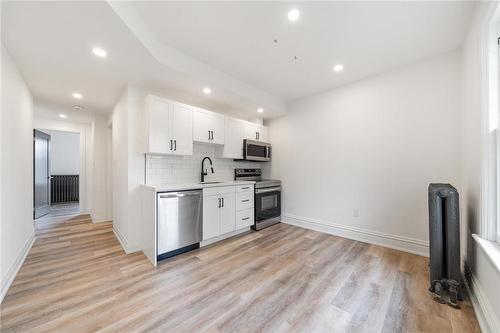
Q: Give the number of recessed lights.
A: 7